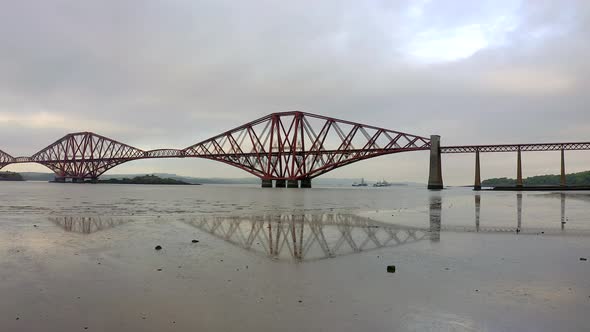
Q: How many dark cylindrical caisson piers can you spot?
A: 4